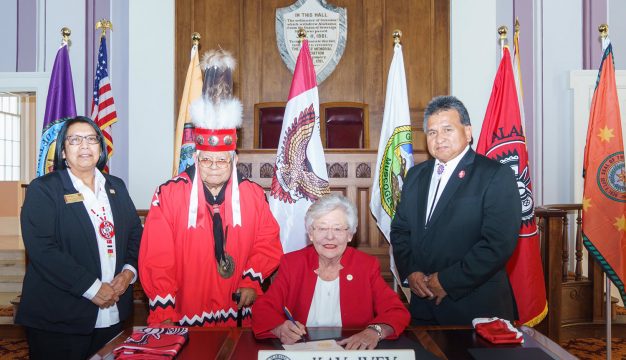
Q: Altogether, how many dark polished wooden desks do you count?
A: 1